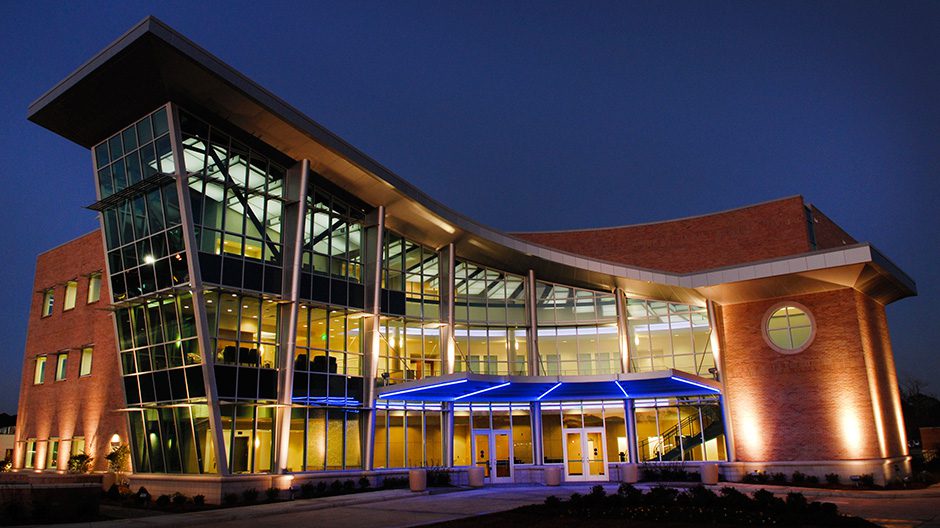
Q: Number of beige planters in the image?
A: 5